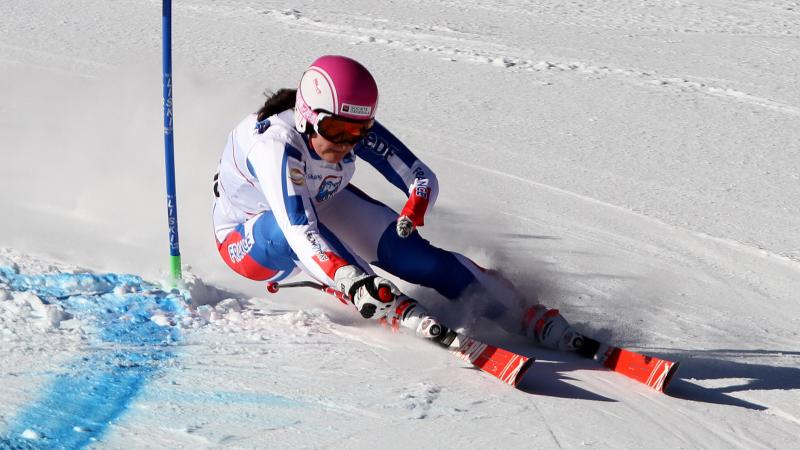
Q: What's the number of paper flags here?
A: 0